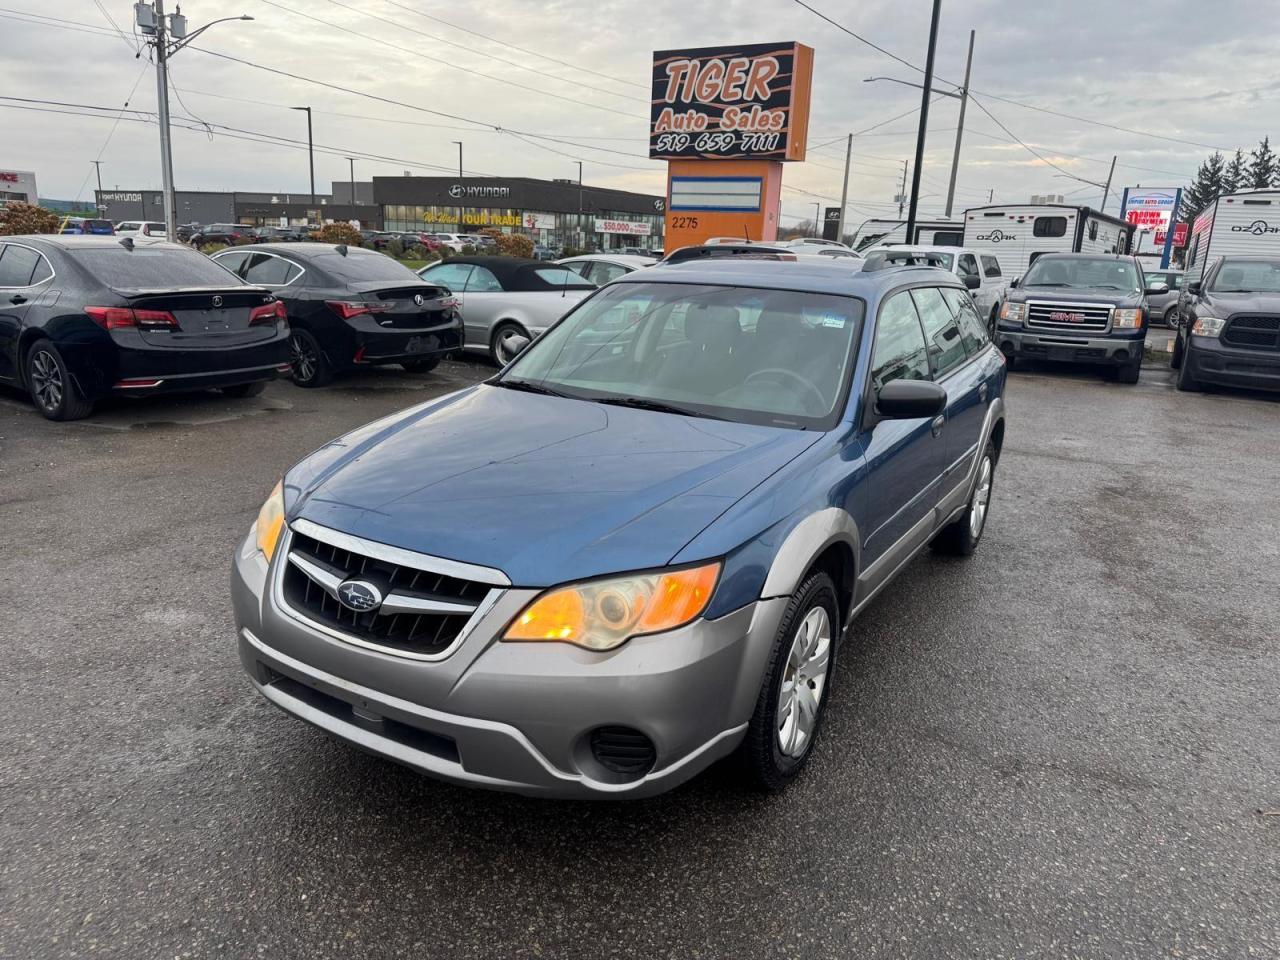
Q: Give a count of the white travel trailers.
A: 3